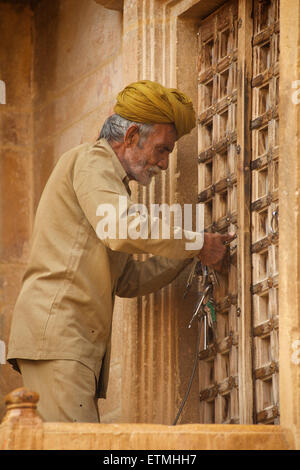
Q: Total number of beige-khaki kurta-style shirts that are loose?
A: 1